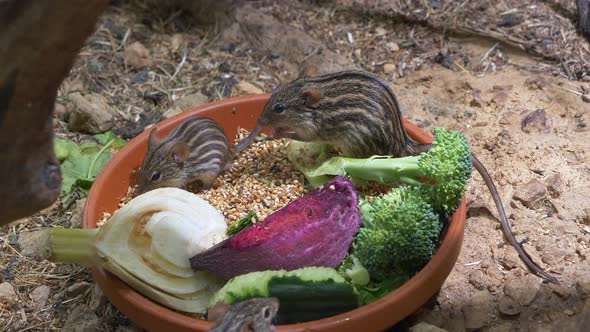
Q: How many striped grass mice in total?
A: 3